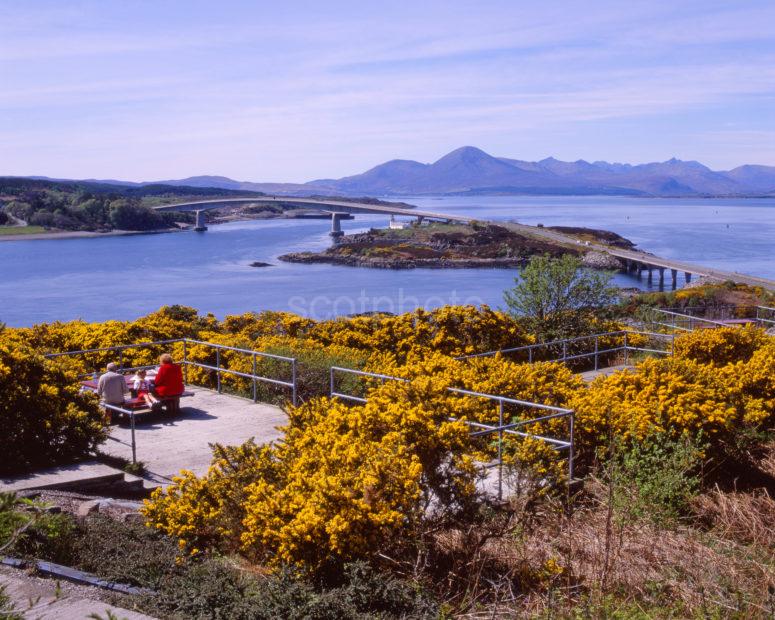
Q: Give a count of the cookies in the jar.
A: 0